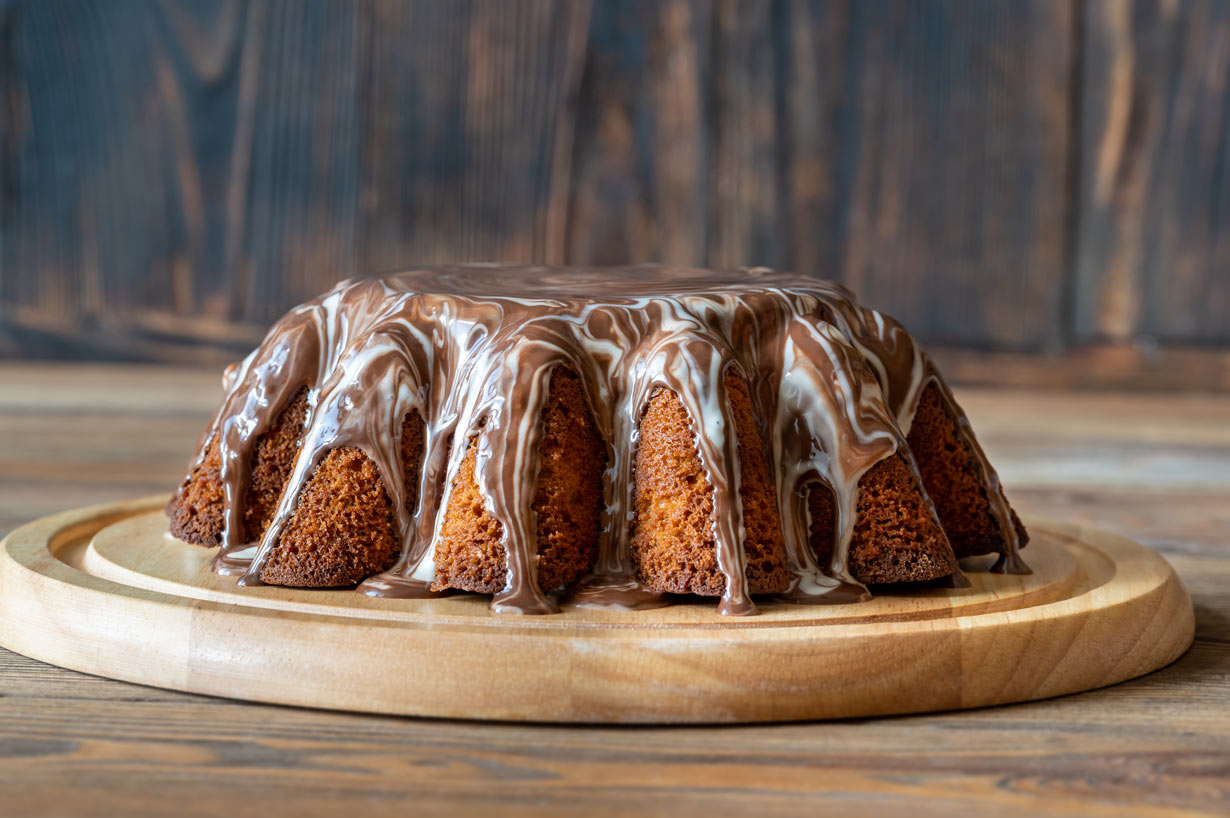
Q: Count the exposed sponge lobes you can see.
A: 6